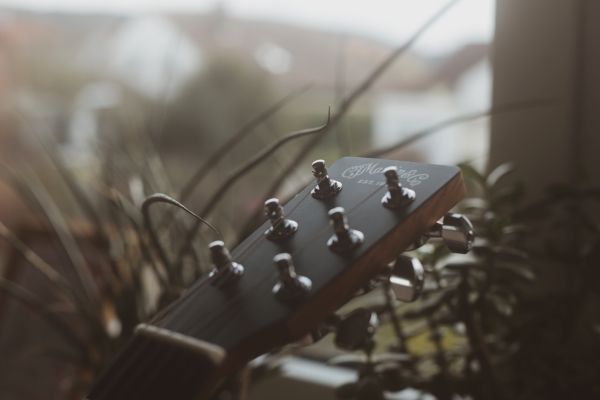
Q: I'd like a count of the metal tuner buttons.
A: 3